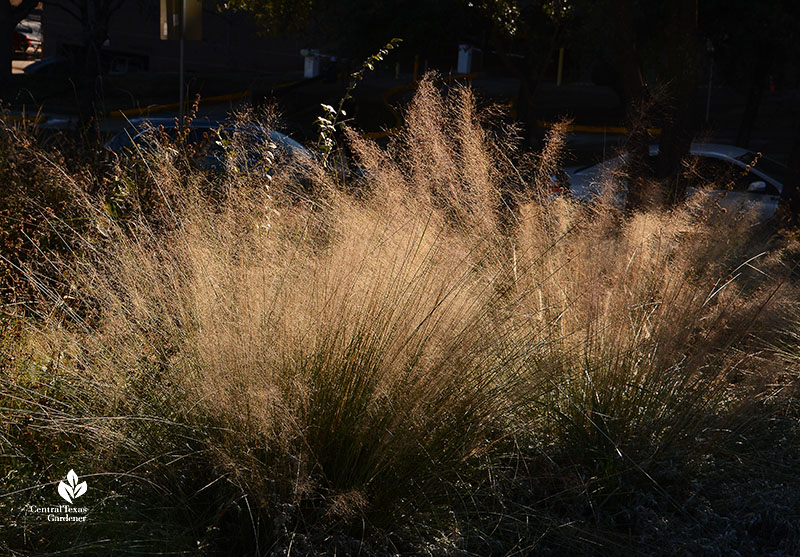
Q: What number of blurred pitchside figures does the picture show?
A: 0